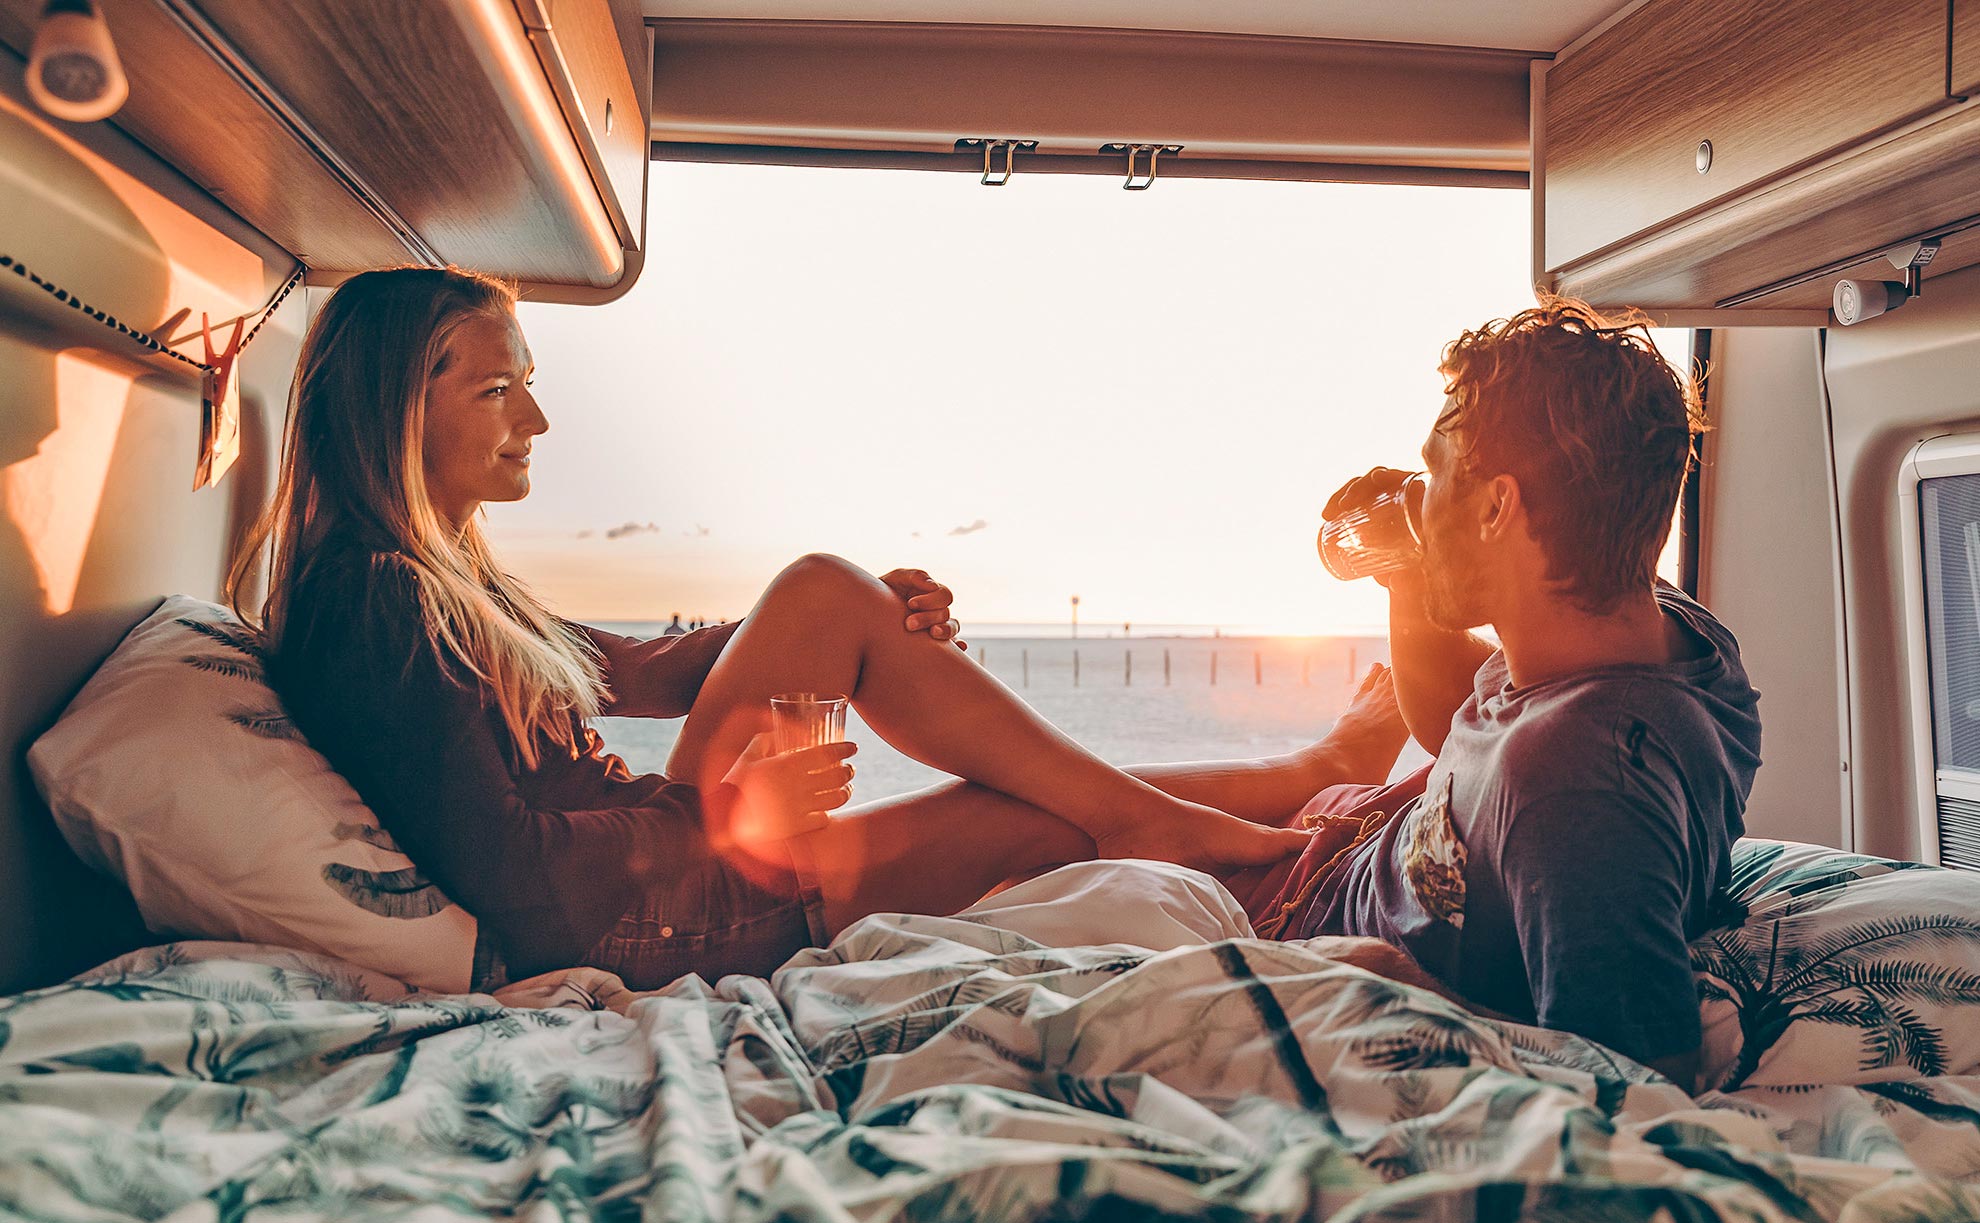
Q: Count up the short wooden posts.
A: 9